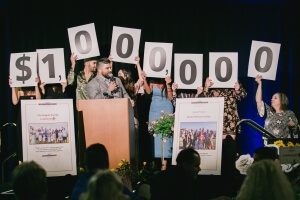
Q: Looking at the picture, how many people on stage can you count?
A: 9